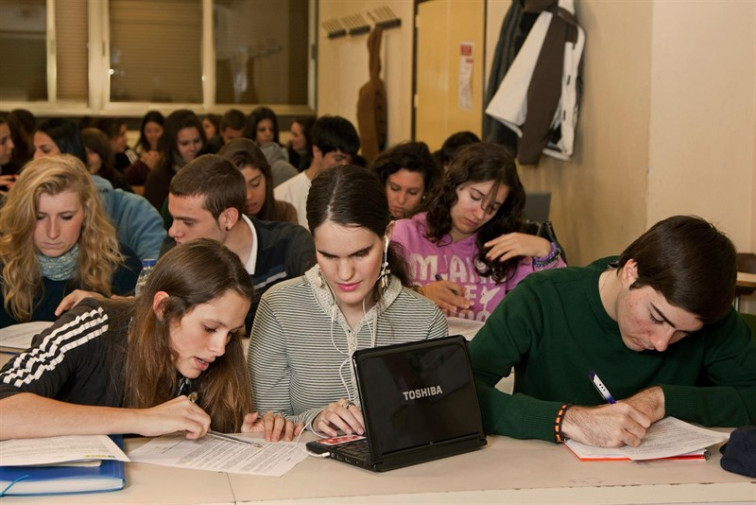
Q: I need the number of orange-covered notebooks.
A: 1